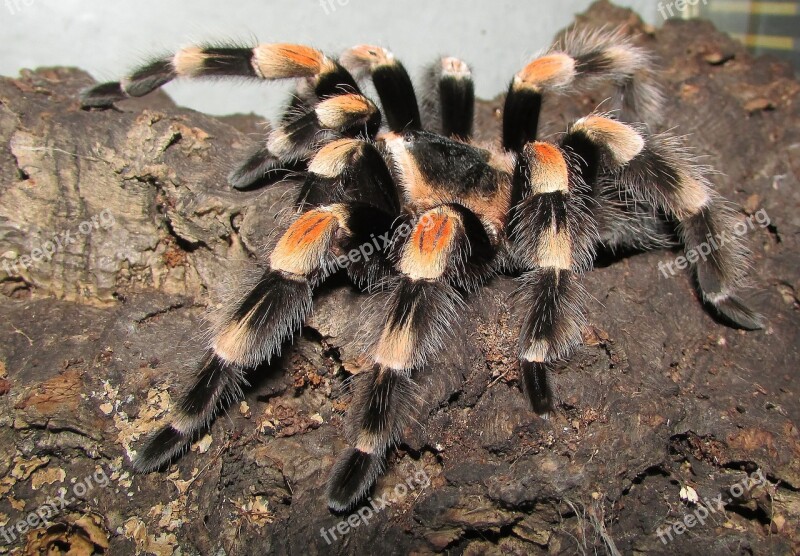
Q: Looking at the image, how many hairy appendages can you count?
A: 10